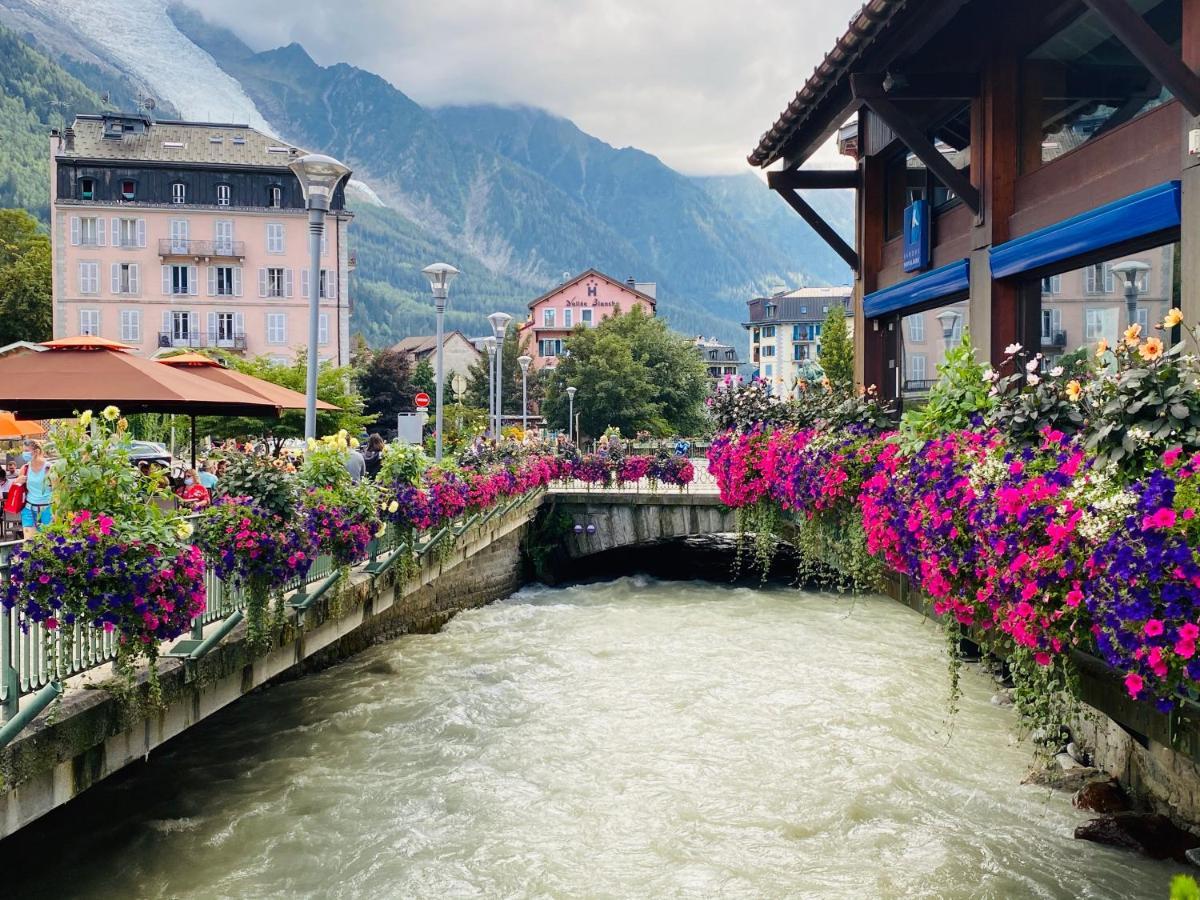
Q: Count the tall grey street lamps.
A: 6